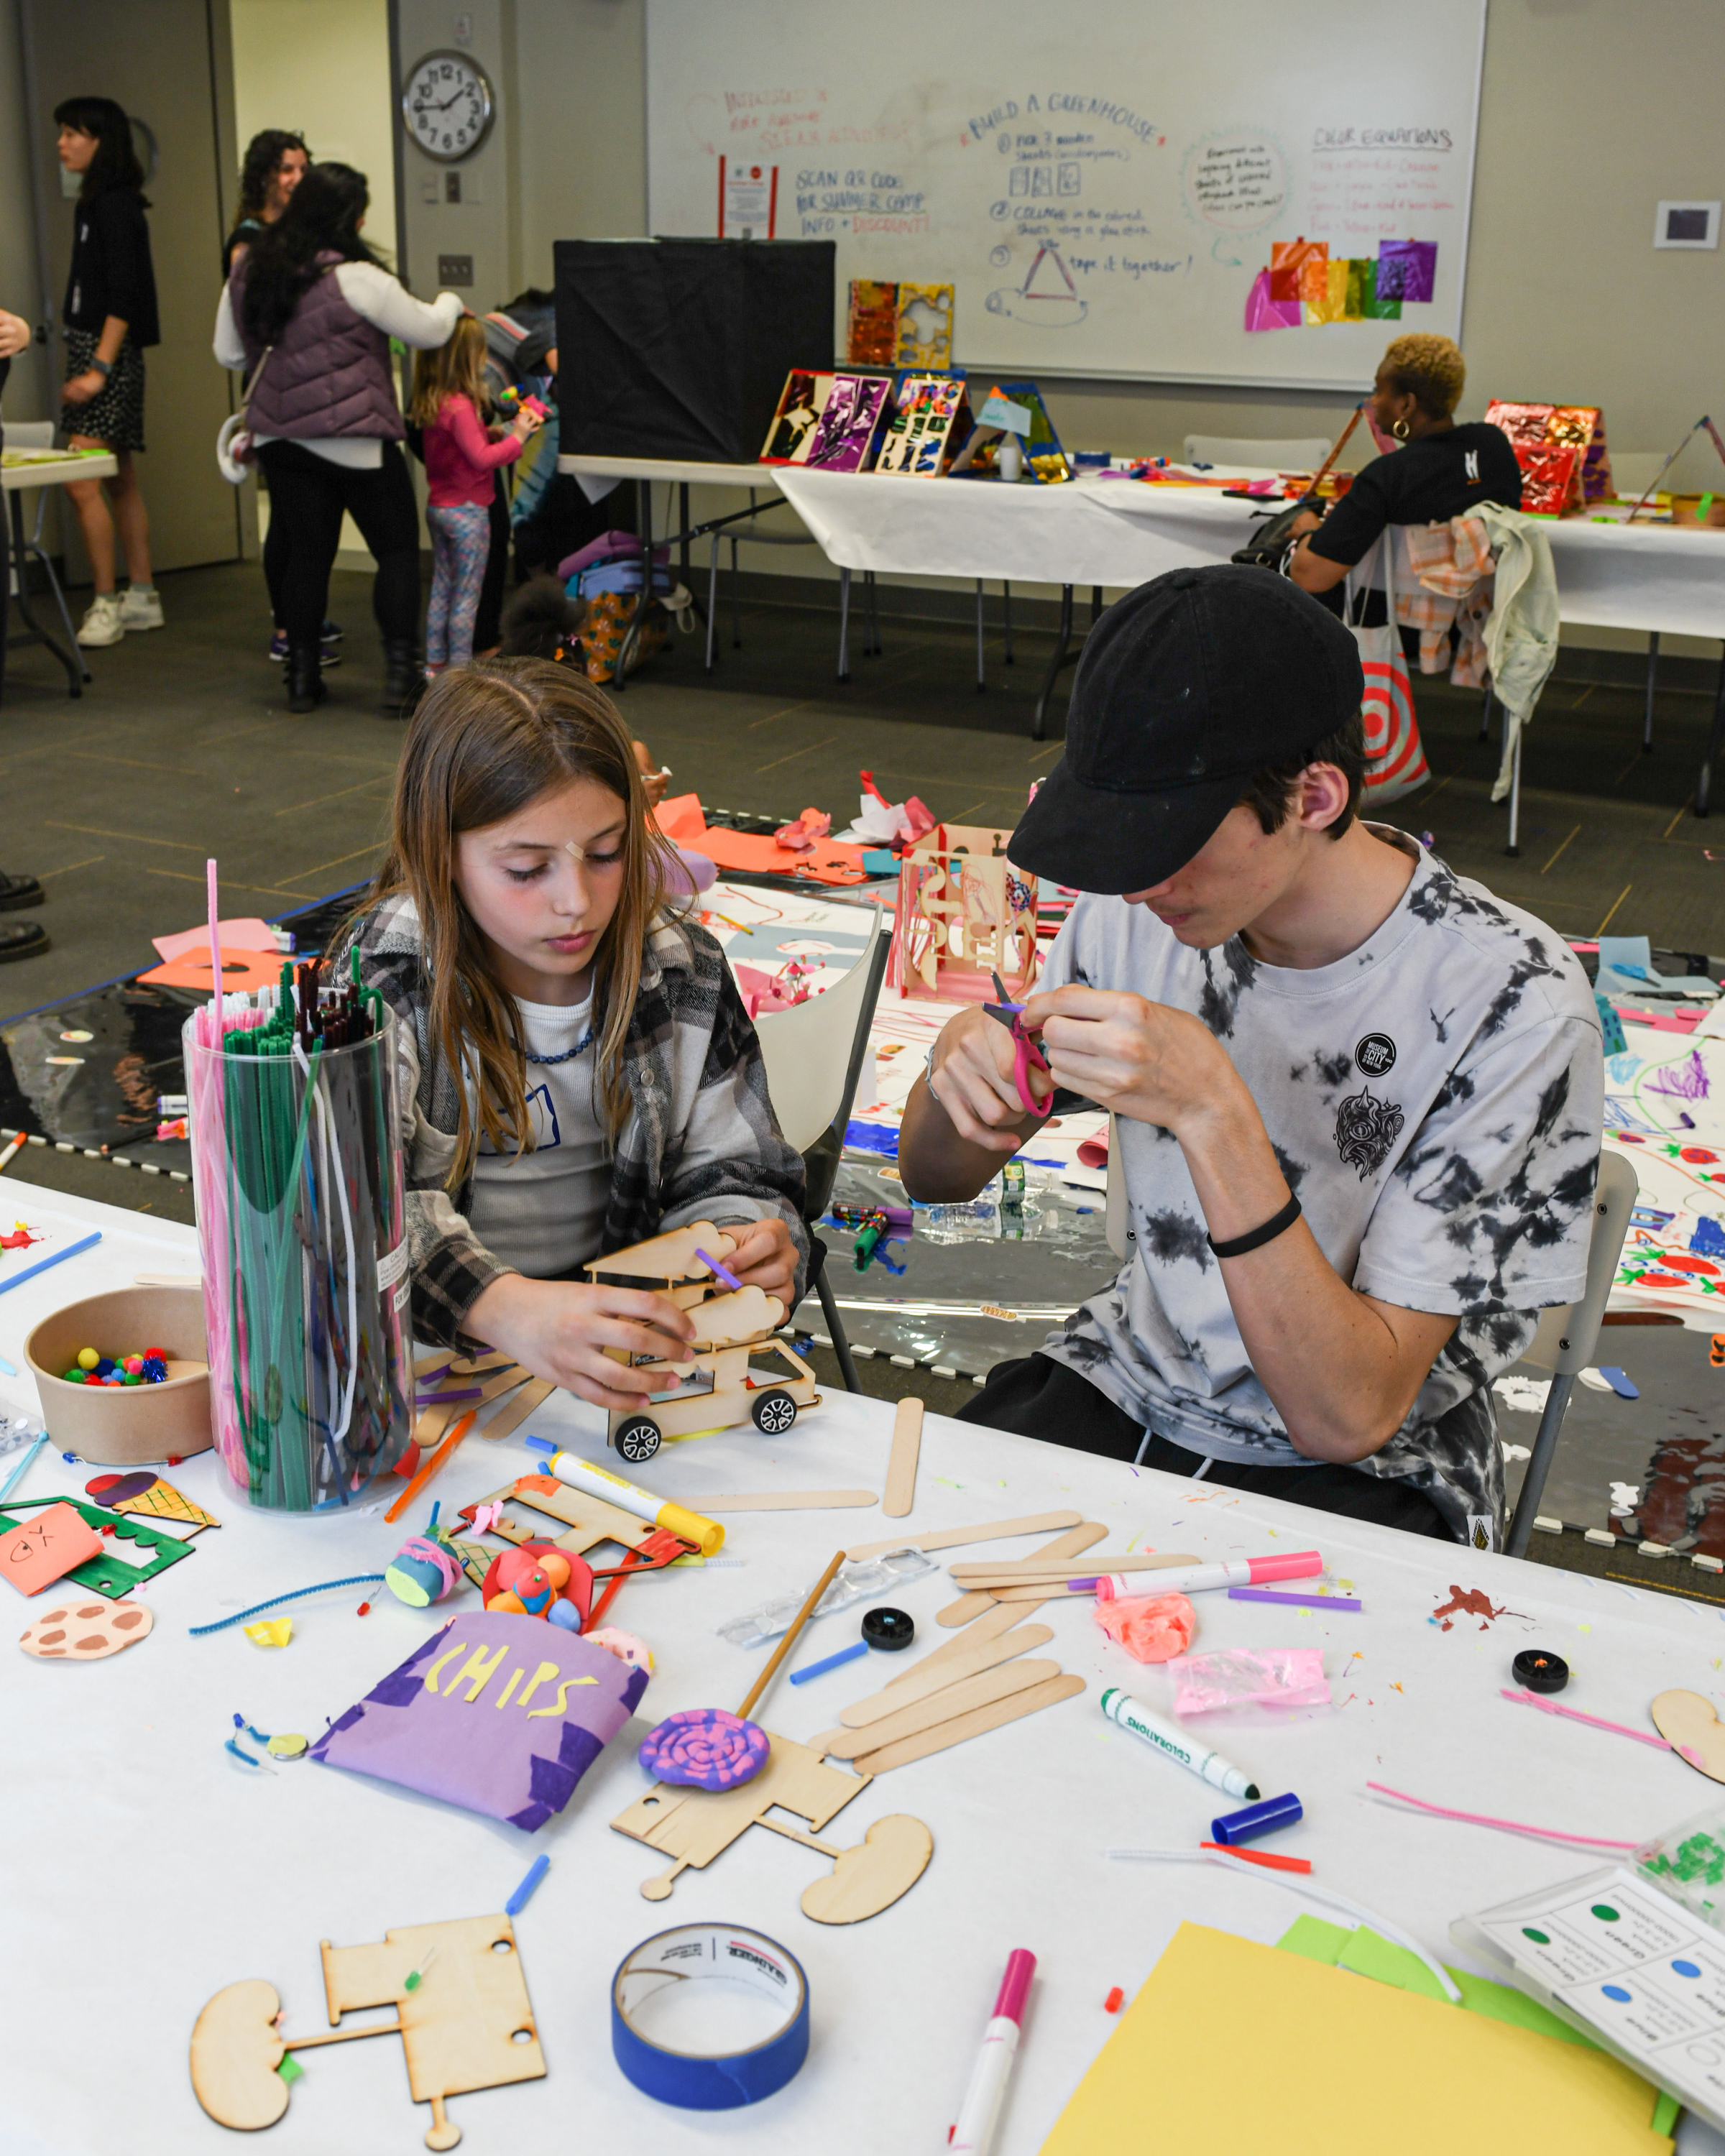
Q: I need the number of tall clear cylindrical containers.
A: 1